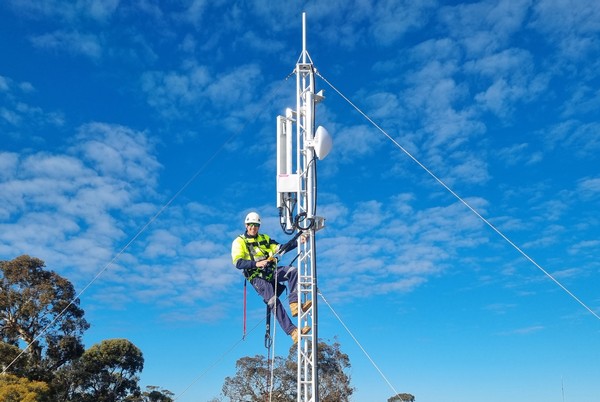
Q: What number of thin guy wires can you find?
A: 4